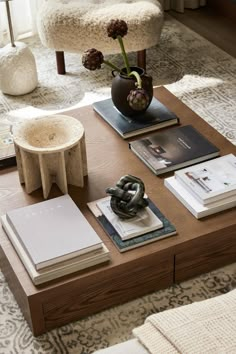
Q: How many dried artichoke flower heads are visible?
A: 3